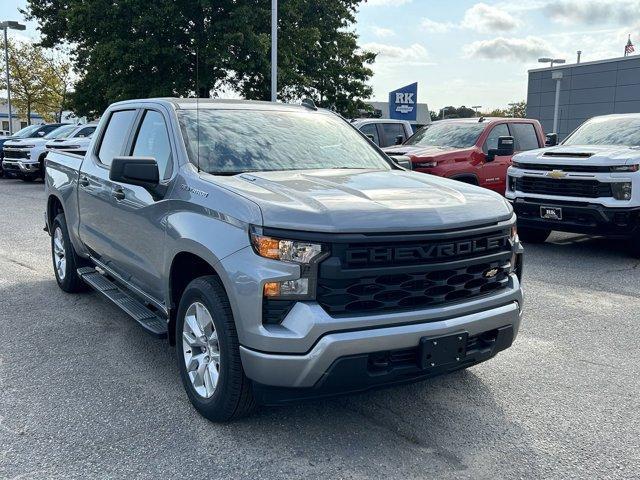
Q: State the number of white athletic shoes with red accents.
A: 0